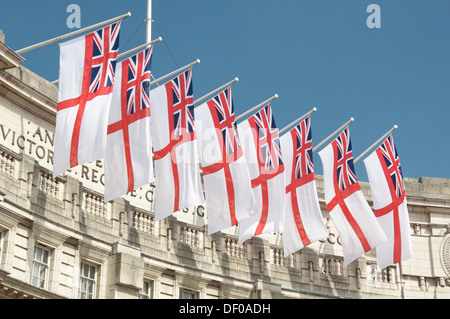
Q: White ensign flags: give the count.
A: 8